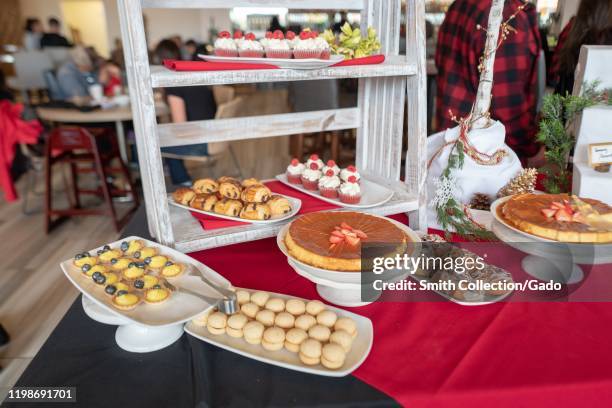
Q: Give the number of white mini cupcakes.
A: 15